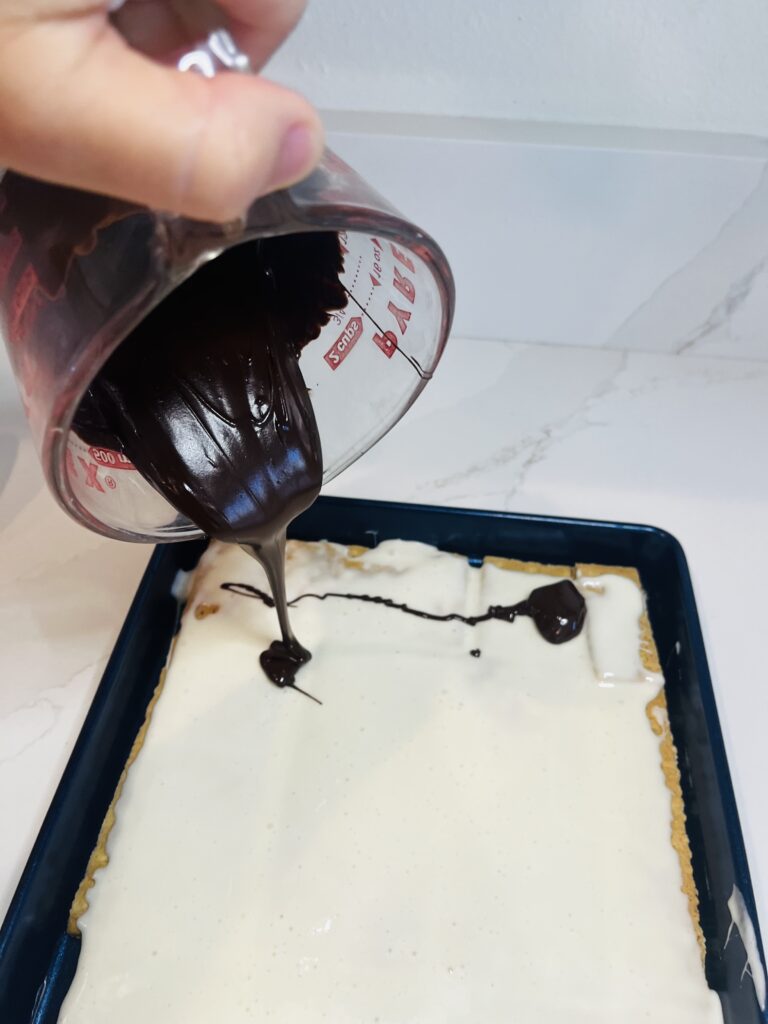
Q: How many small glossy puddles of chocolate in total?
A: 2